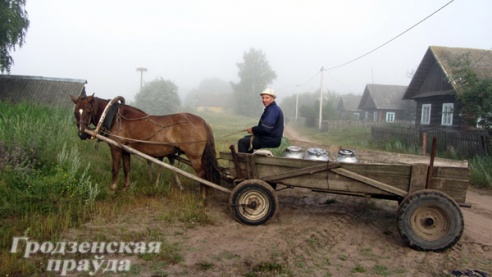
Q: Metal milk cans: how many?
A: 3